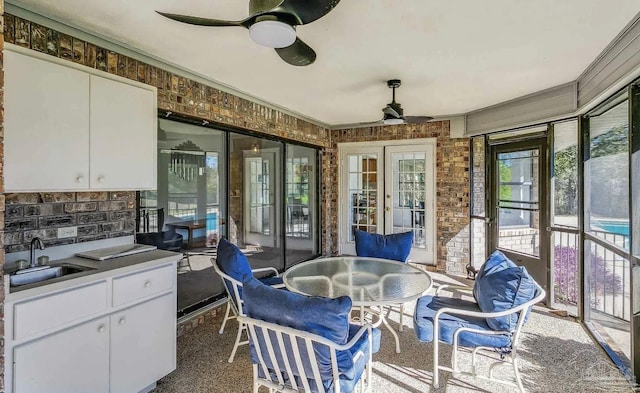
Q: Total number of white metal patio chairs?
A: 4